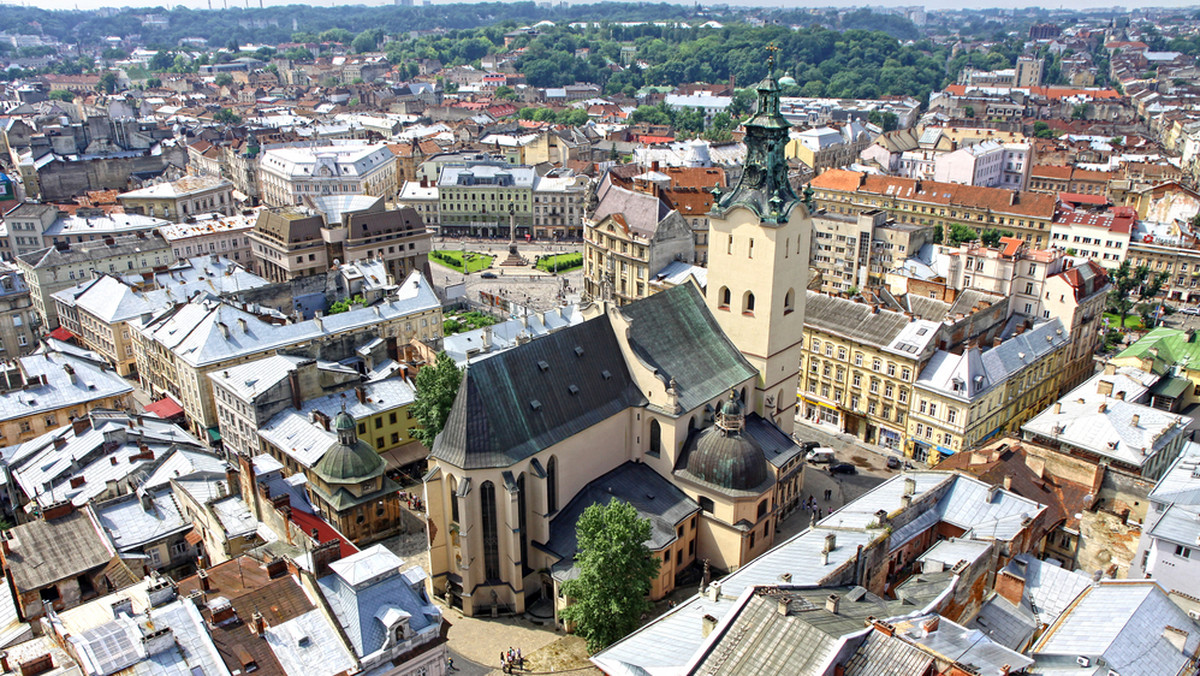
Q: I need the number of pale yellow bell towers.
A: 1